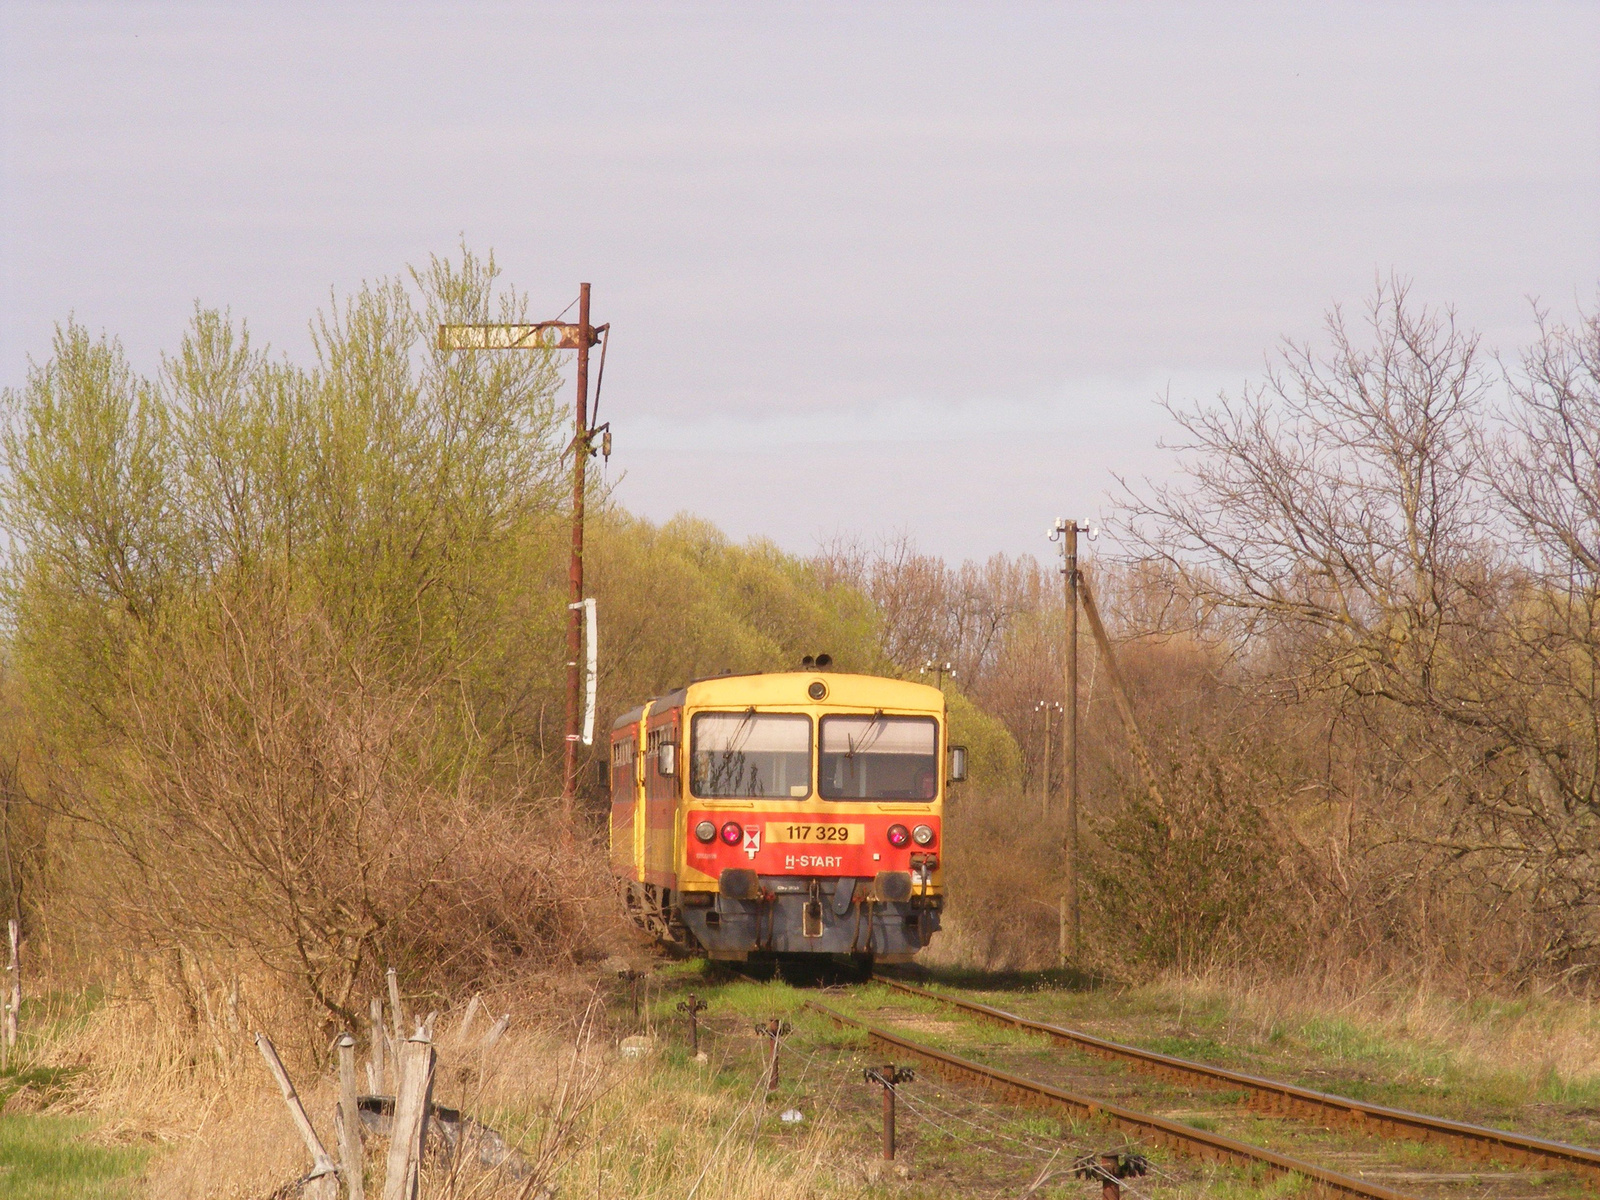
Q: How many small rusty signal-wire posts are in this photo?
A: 5